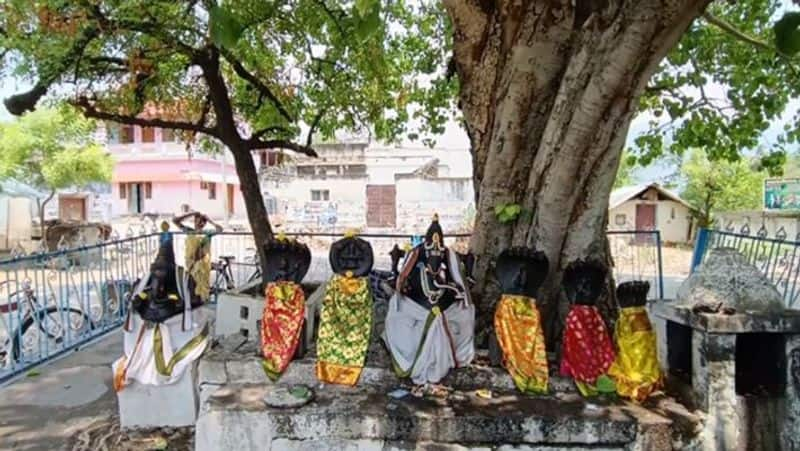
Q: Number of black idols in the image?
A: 7